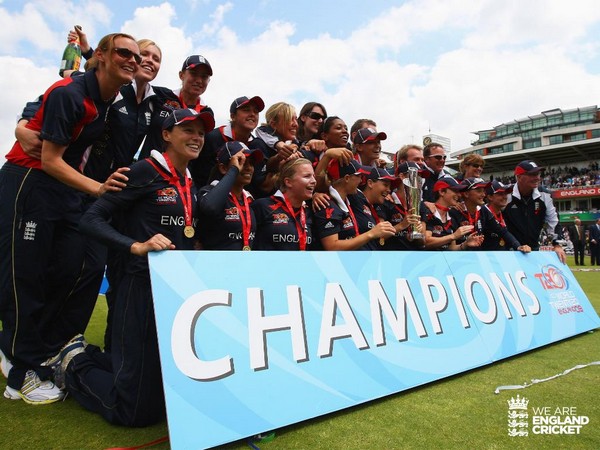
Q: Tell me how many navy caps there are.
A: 12